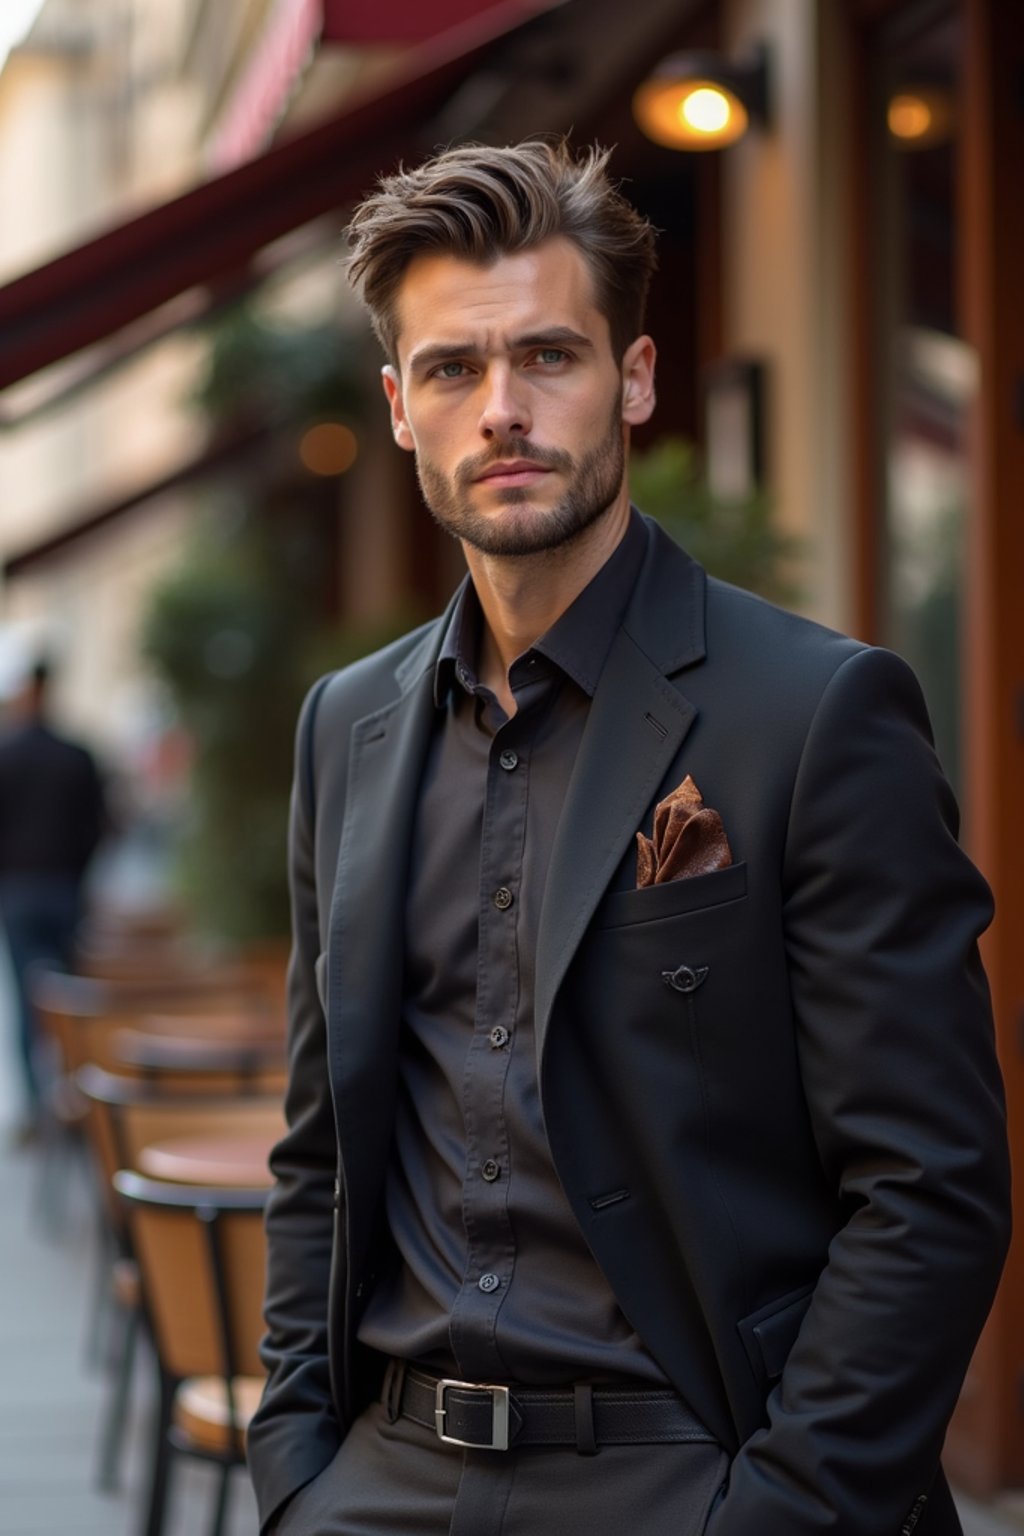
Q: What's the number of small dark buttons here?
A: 5